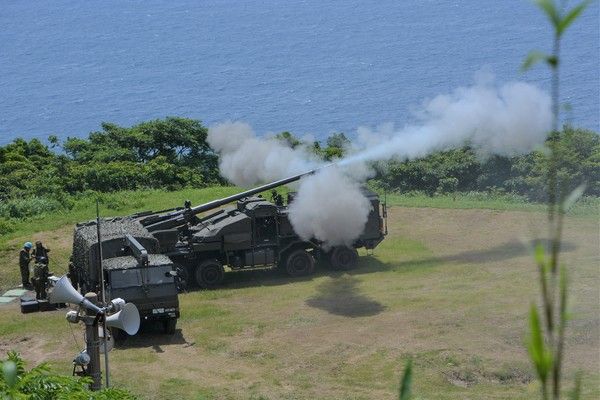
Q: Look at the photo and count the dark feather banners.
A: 0